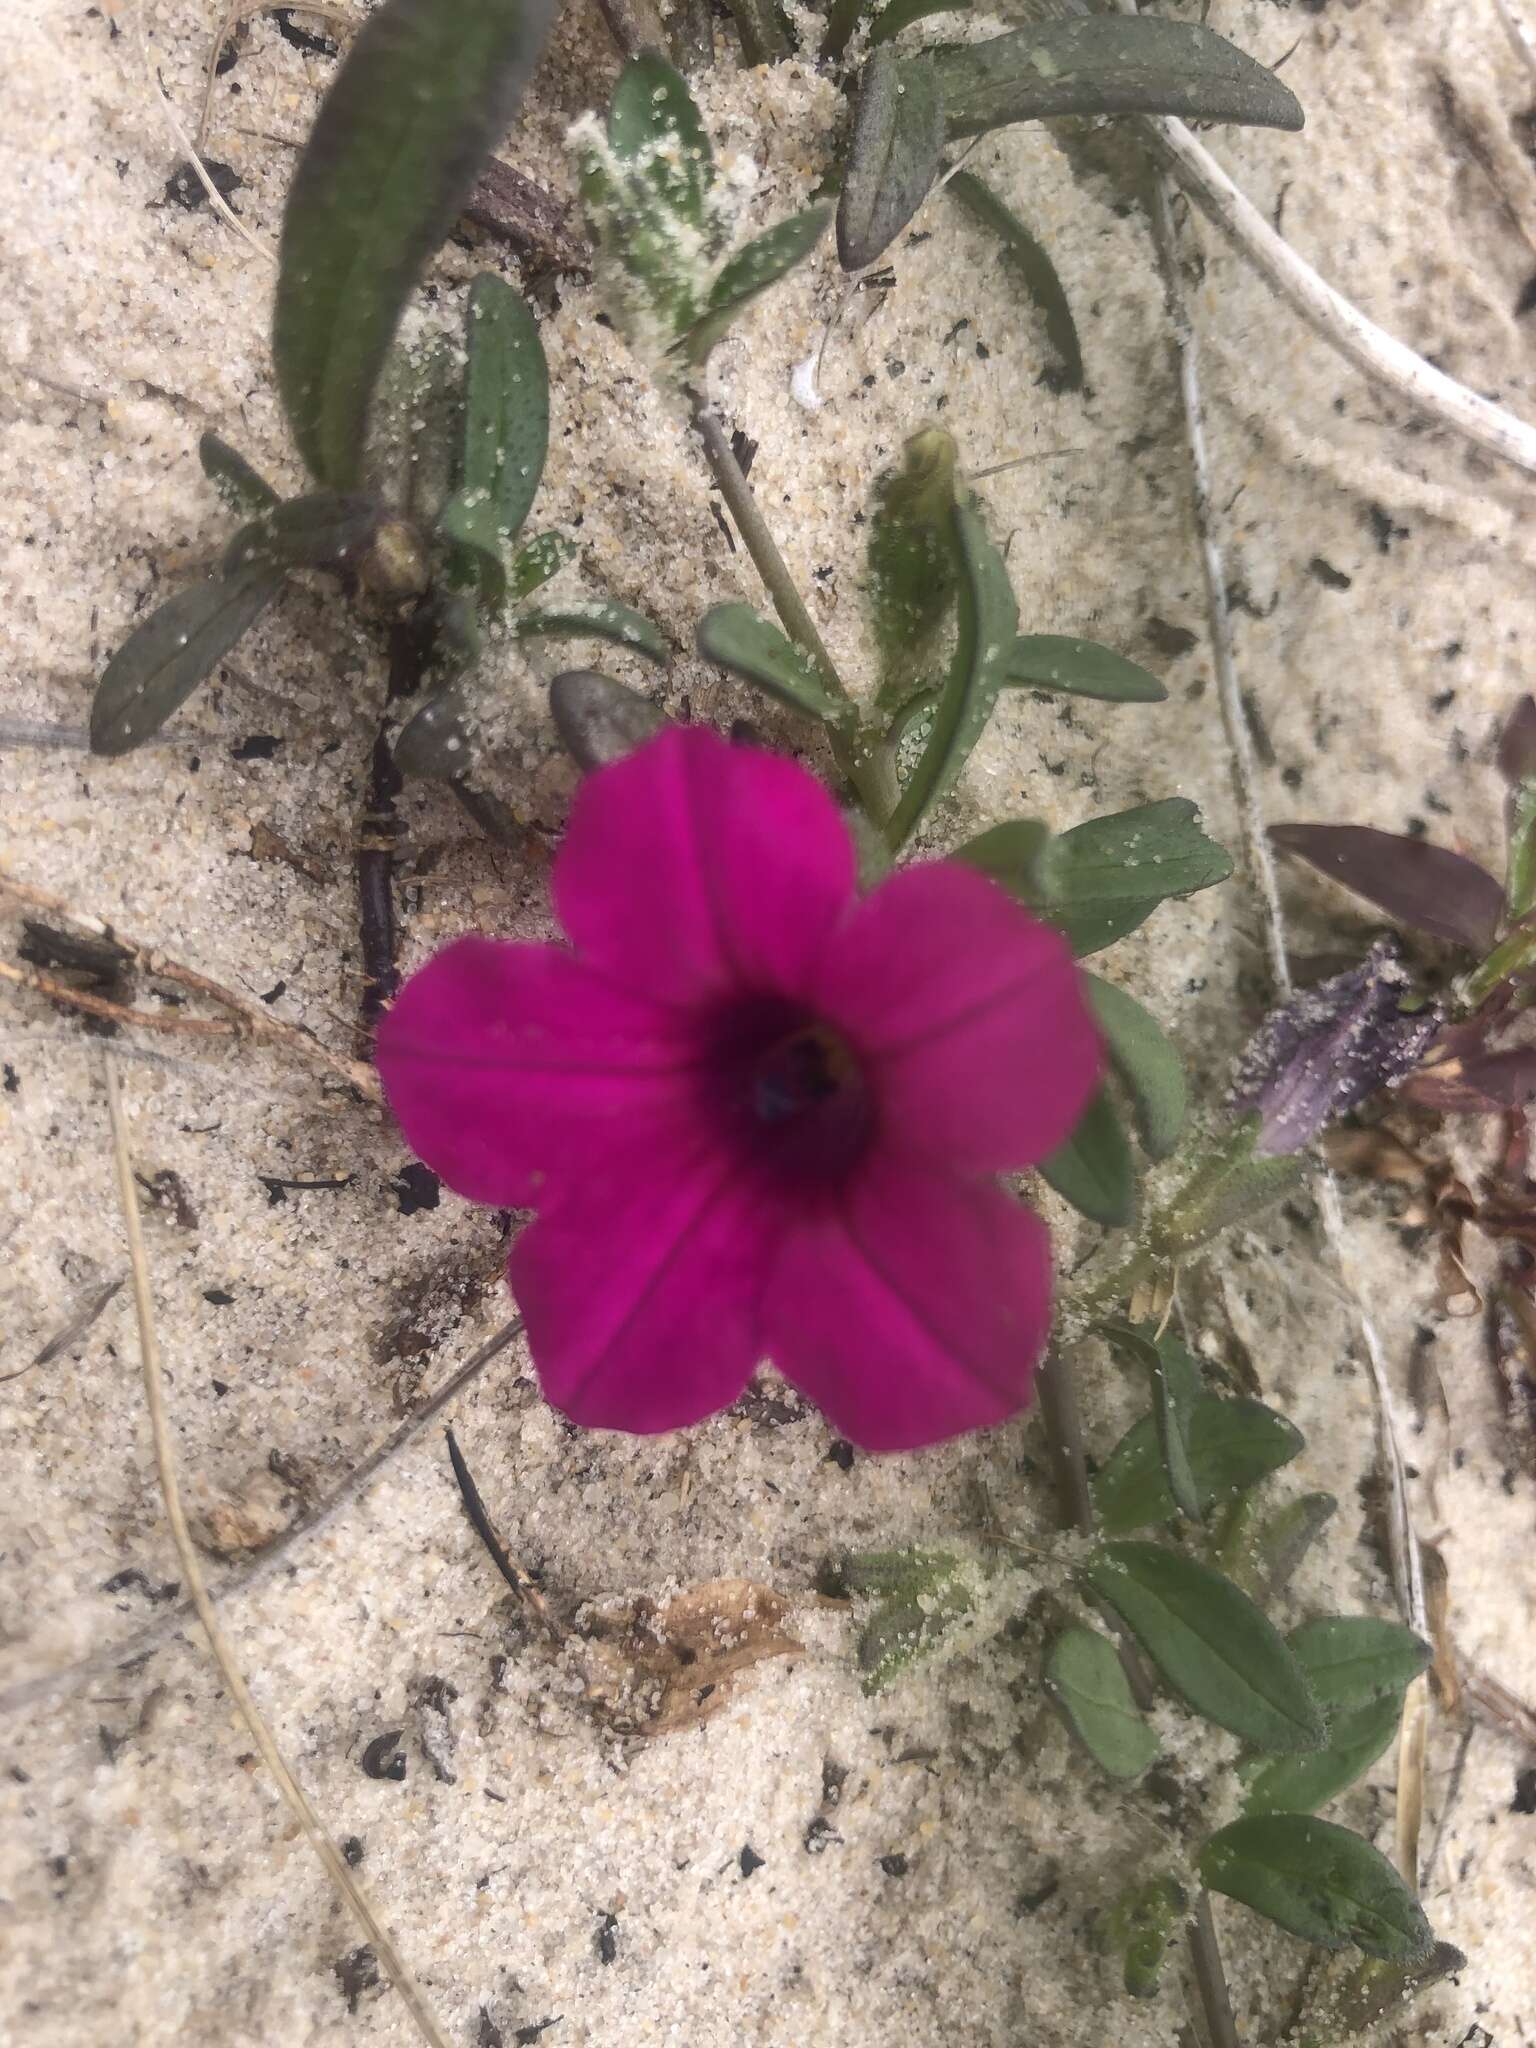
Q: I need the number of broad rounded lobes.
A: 5